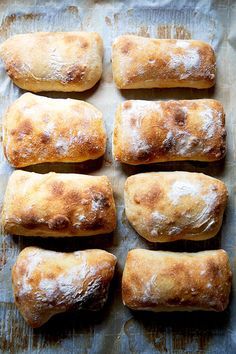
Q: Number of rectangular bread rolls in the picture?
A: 8